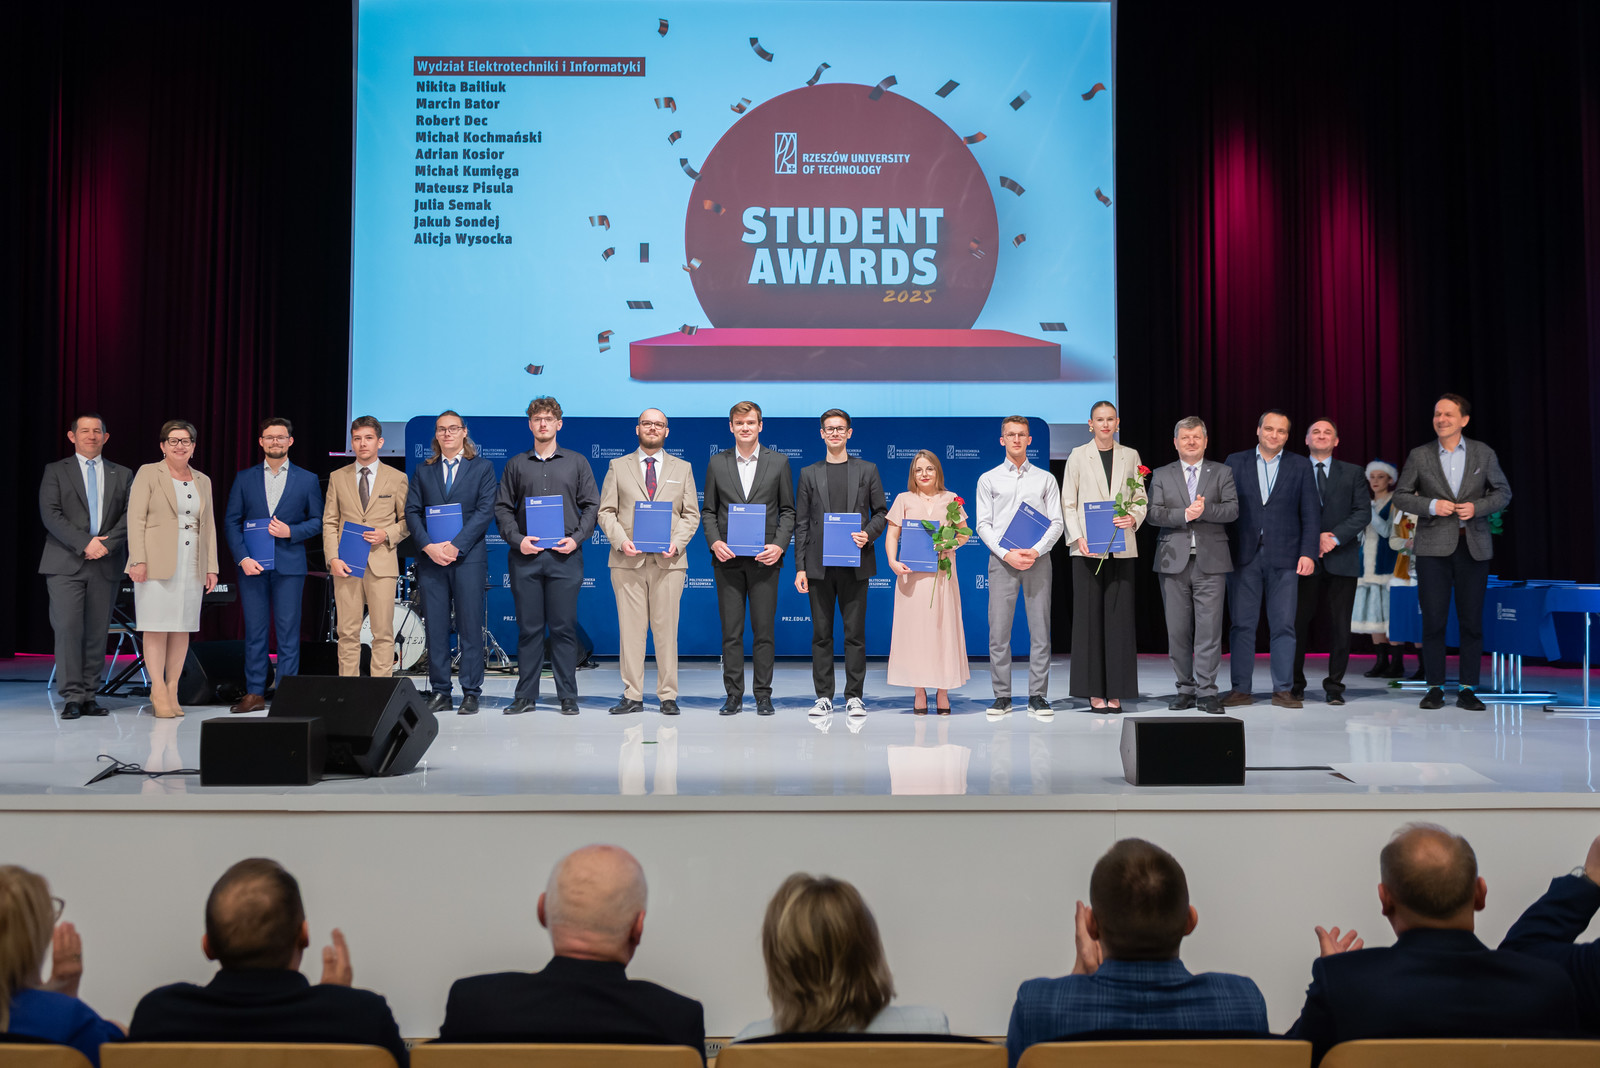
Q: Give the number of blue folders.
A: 10